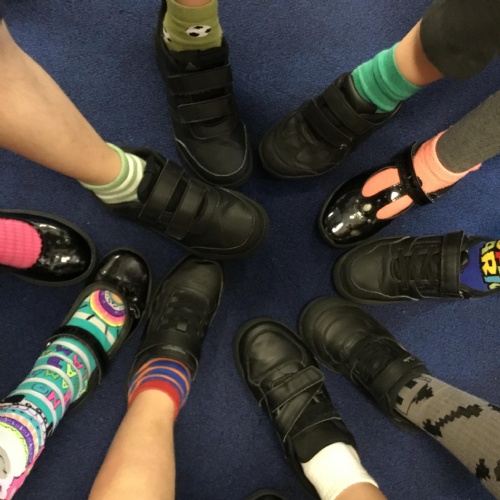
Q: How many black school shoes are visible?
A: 10